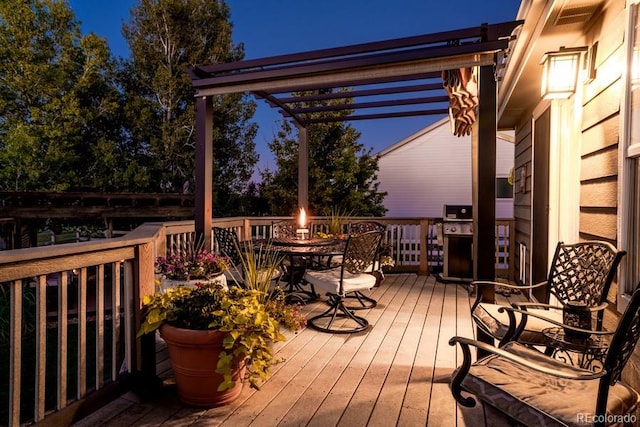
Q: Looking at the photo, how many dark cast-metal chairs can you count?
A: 6